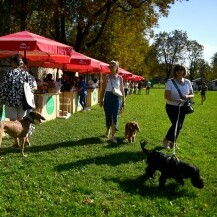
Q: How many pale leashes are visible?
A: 1